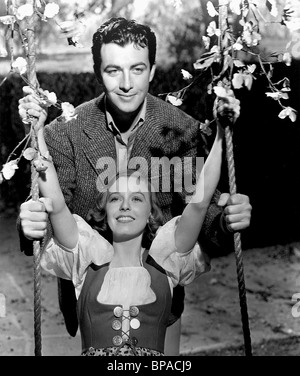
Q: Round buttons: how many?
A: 6